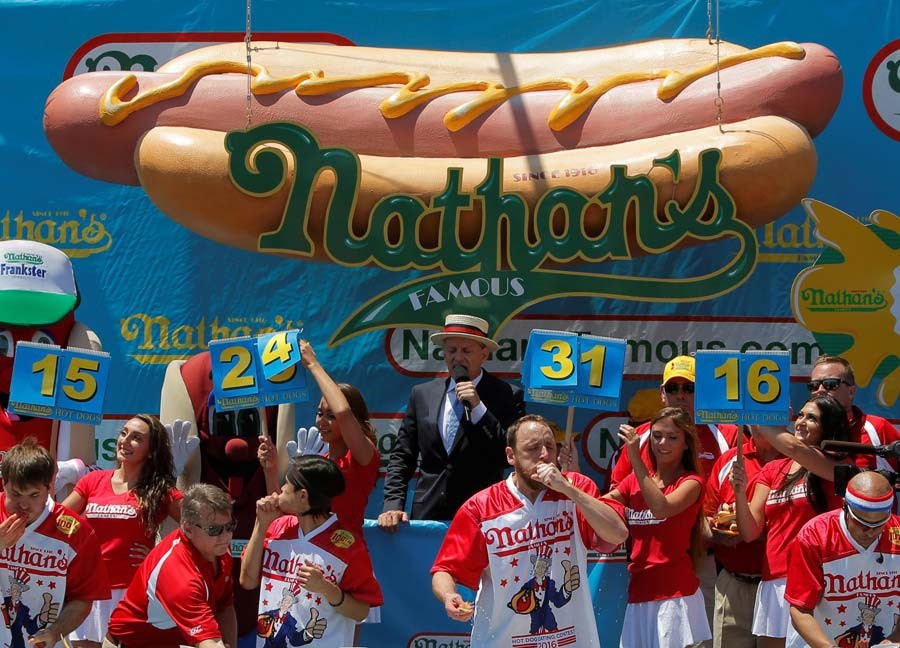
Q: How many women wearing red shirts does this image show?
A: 4